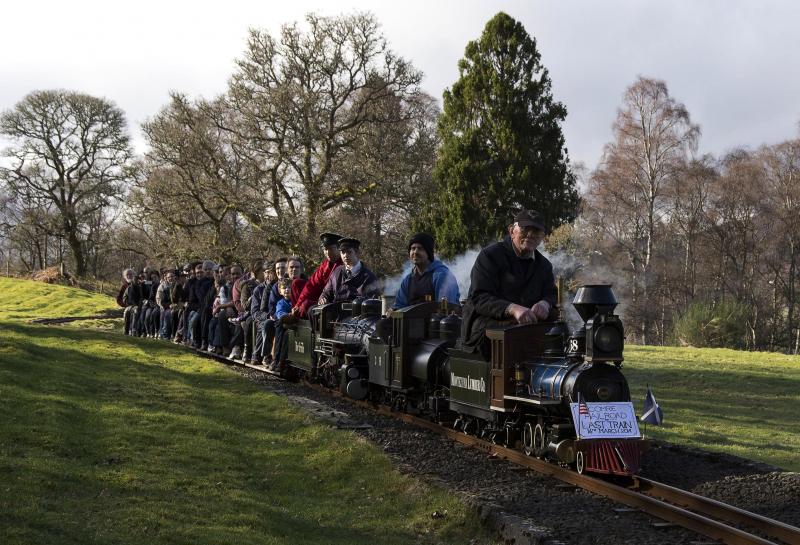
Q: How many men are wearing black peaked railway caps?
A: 2